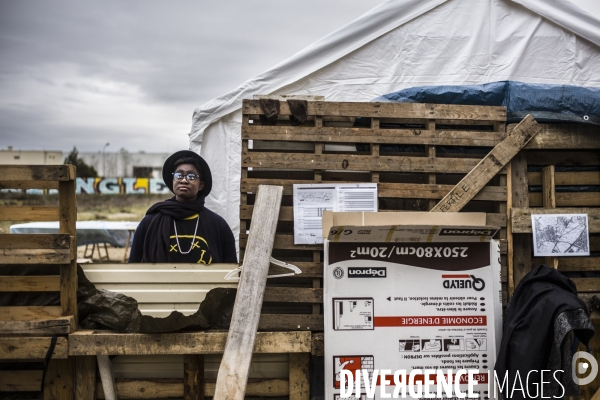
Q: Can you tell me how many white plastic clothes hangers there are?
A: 1